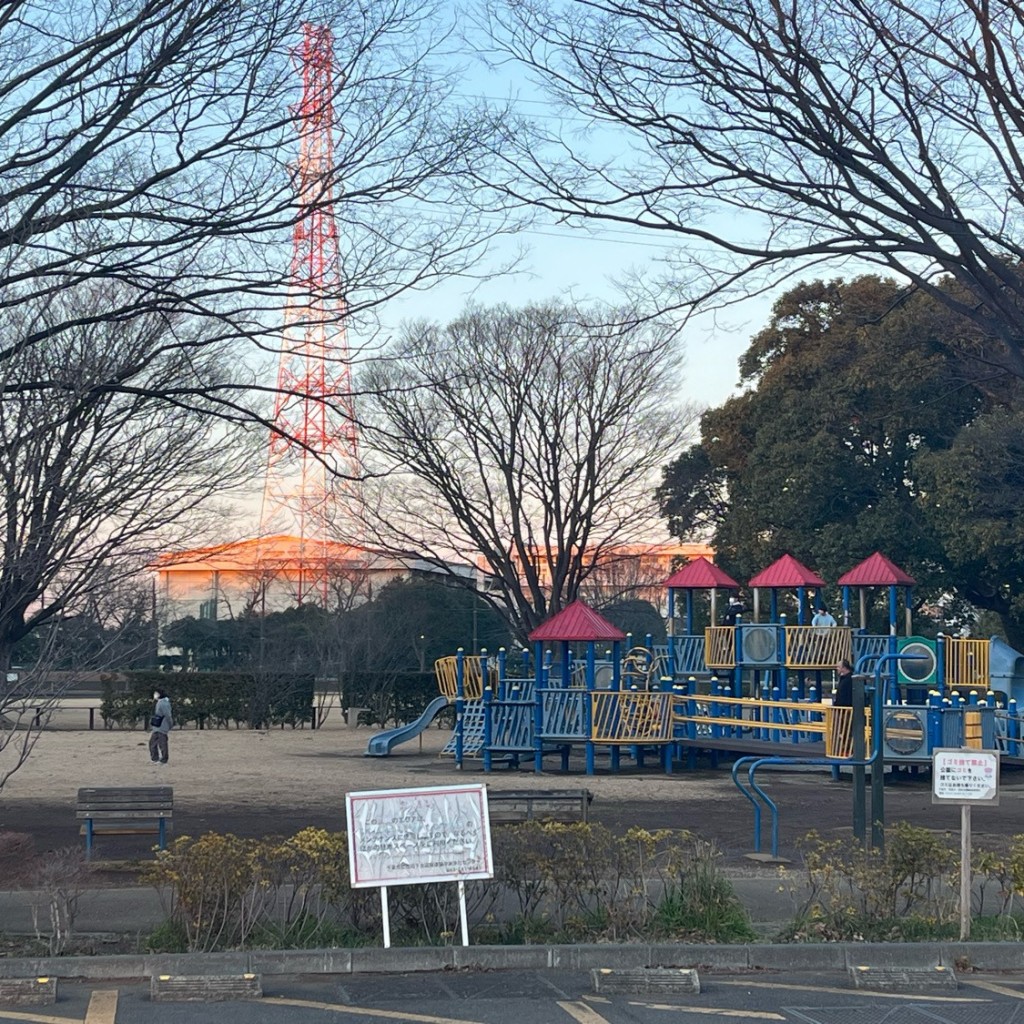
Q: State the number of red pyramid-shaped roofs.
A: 4